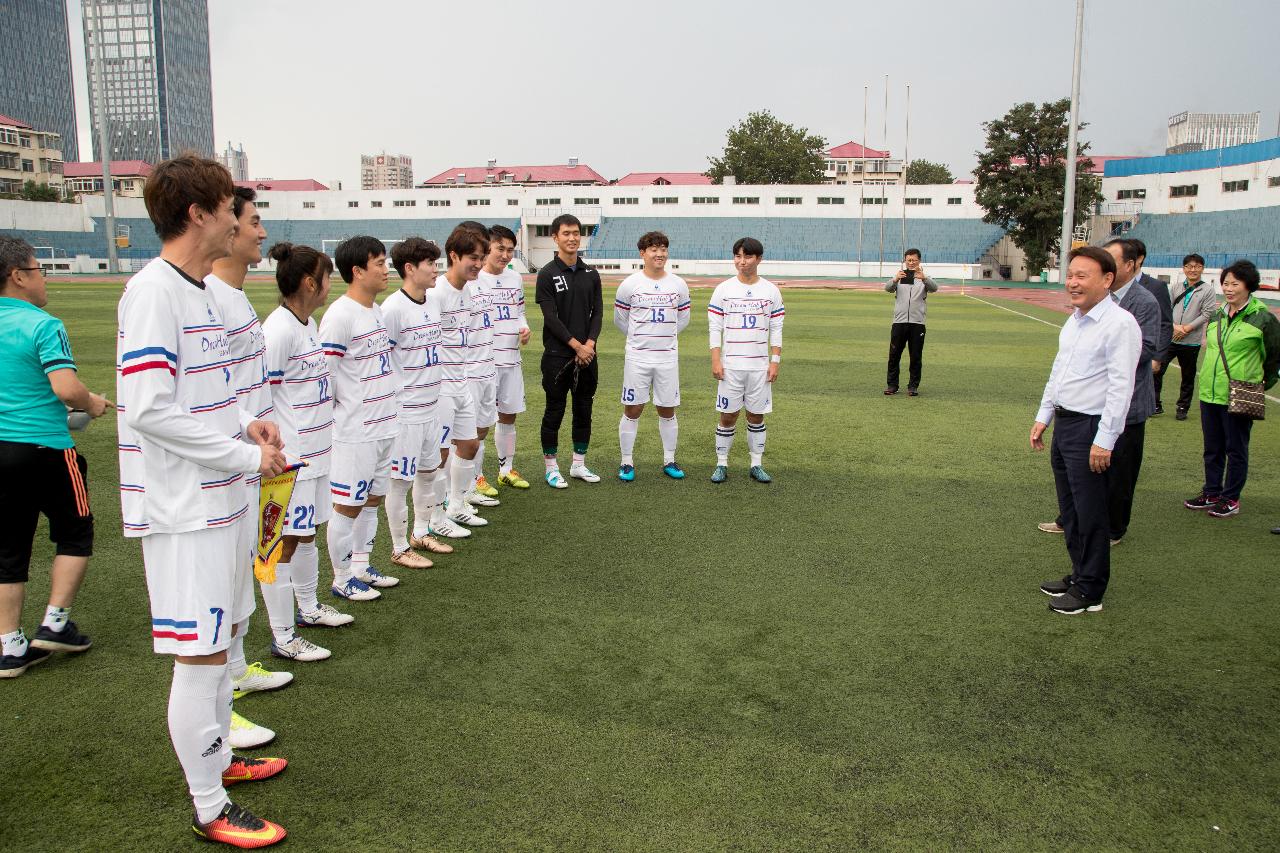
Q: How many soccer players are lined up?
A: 11